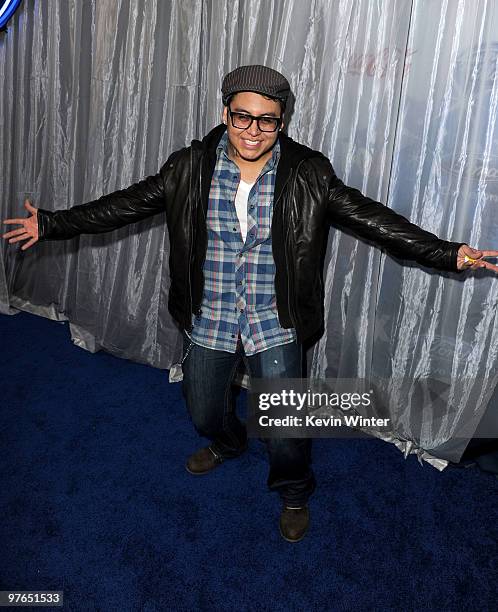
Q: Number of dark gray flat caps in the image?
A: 1